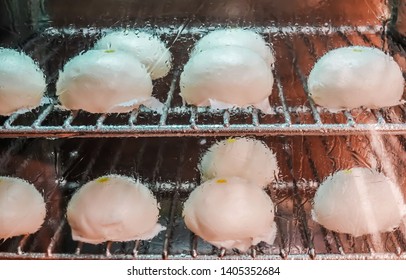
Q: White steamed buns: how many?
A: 11